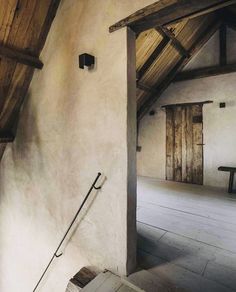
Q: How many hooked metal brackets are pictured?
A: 2